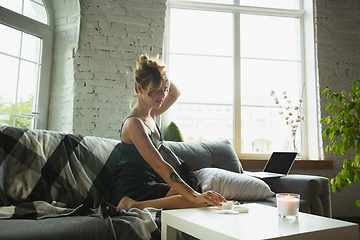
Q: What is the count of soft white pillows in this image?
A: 1